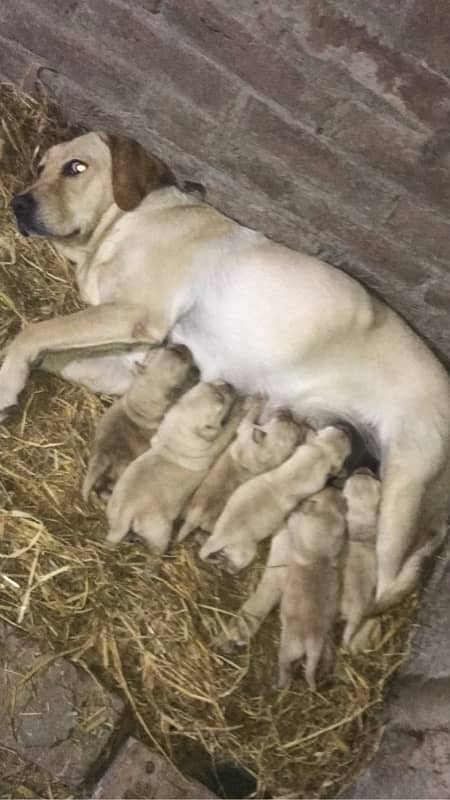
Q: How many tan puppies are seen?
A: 6